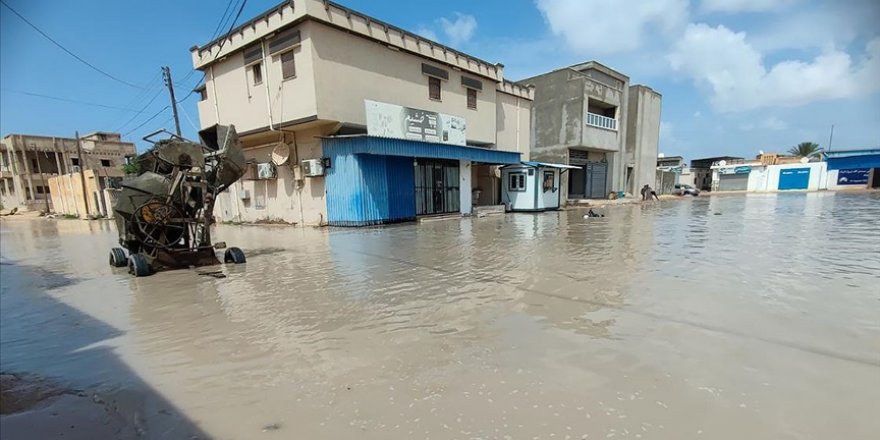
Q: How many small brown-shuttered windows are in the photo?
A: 4